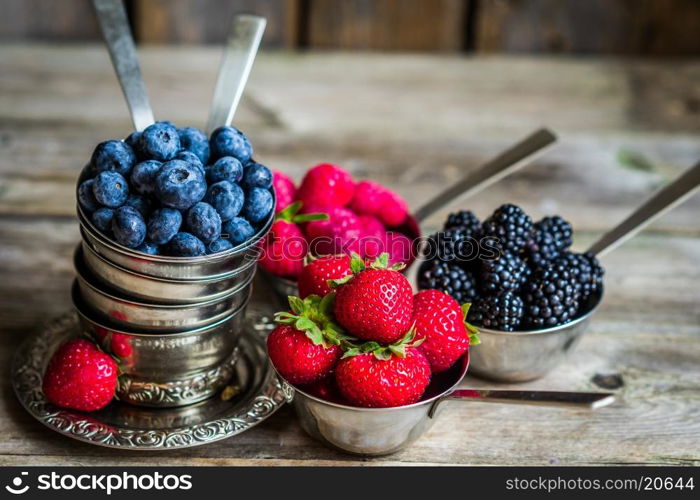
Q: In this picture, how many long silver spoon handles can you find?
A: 5